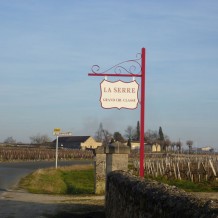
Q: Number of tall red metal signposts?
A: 1